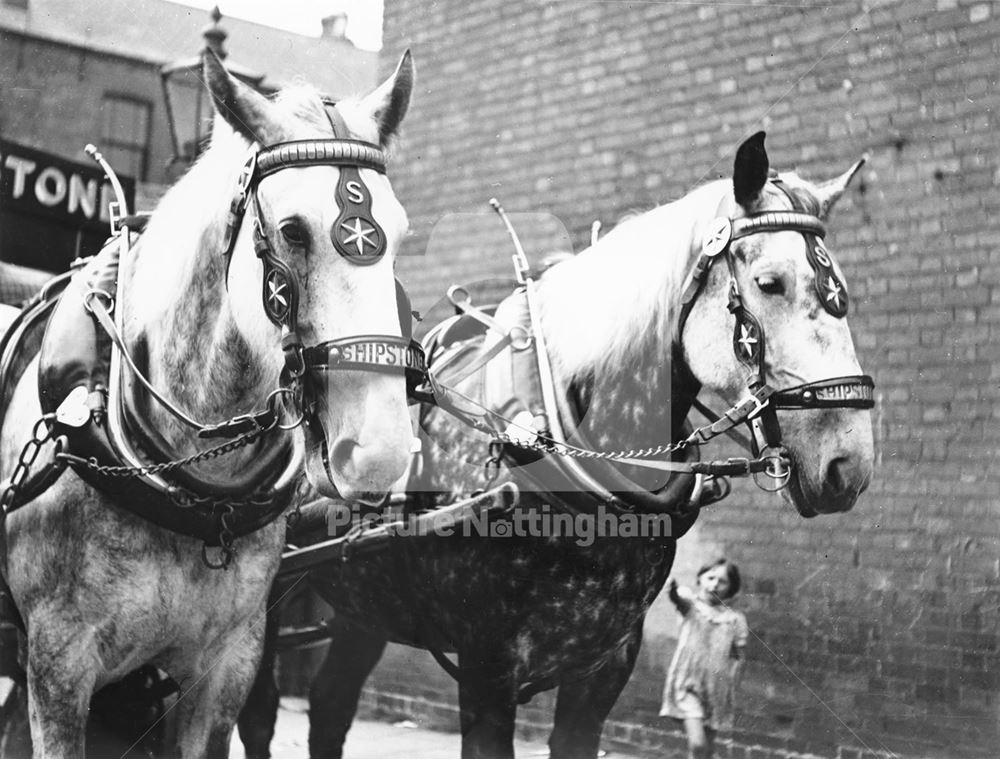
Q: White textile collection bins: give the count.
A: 0